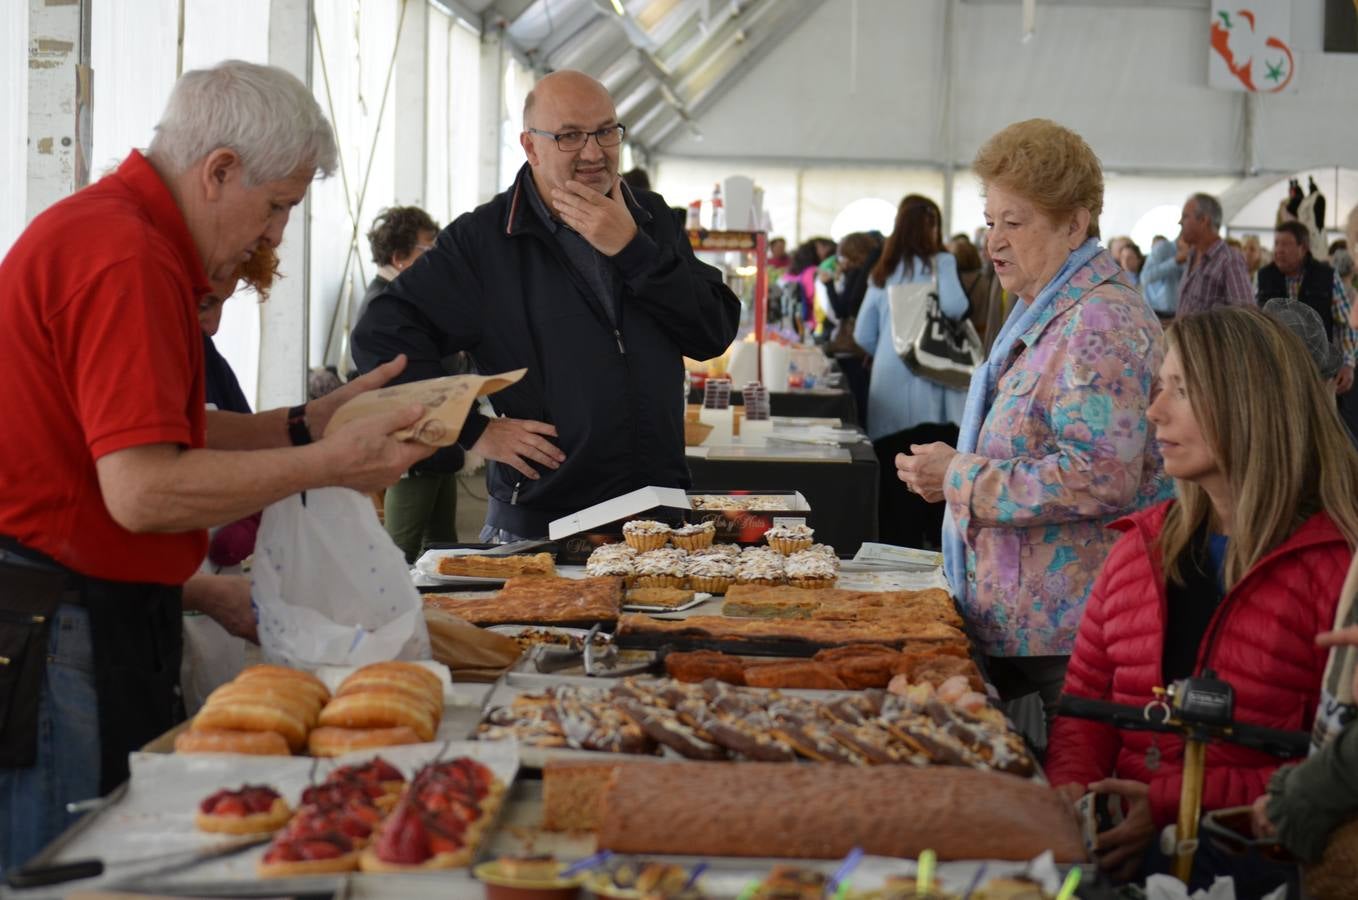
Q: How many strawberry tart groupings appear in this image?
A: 3